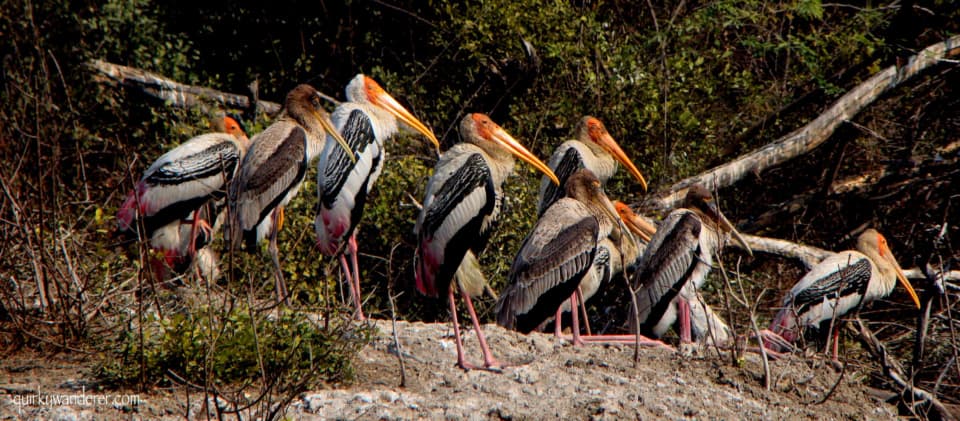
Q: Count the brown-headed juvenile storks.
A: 3